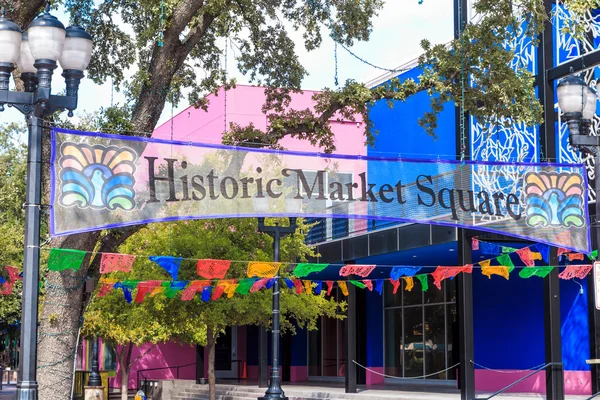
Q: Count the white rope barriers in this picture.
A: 2